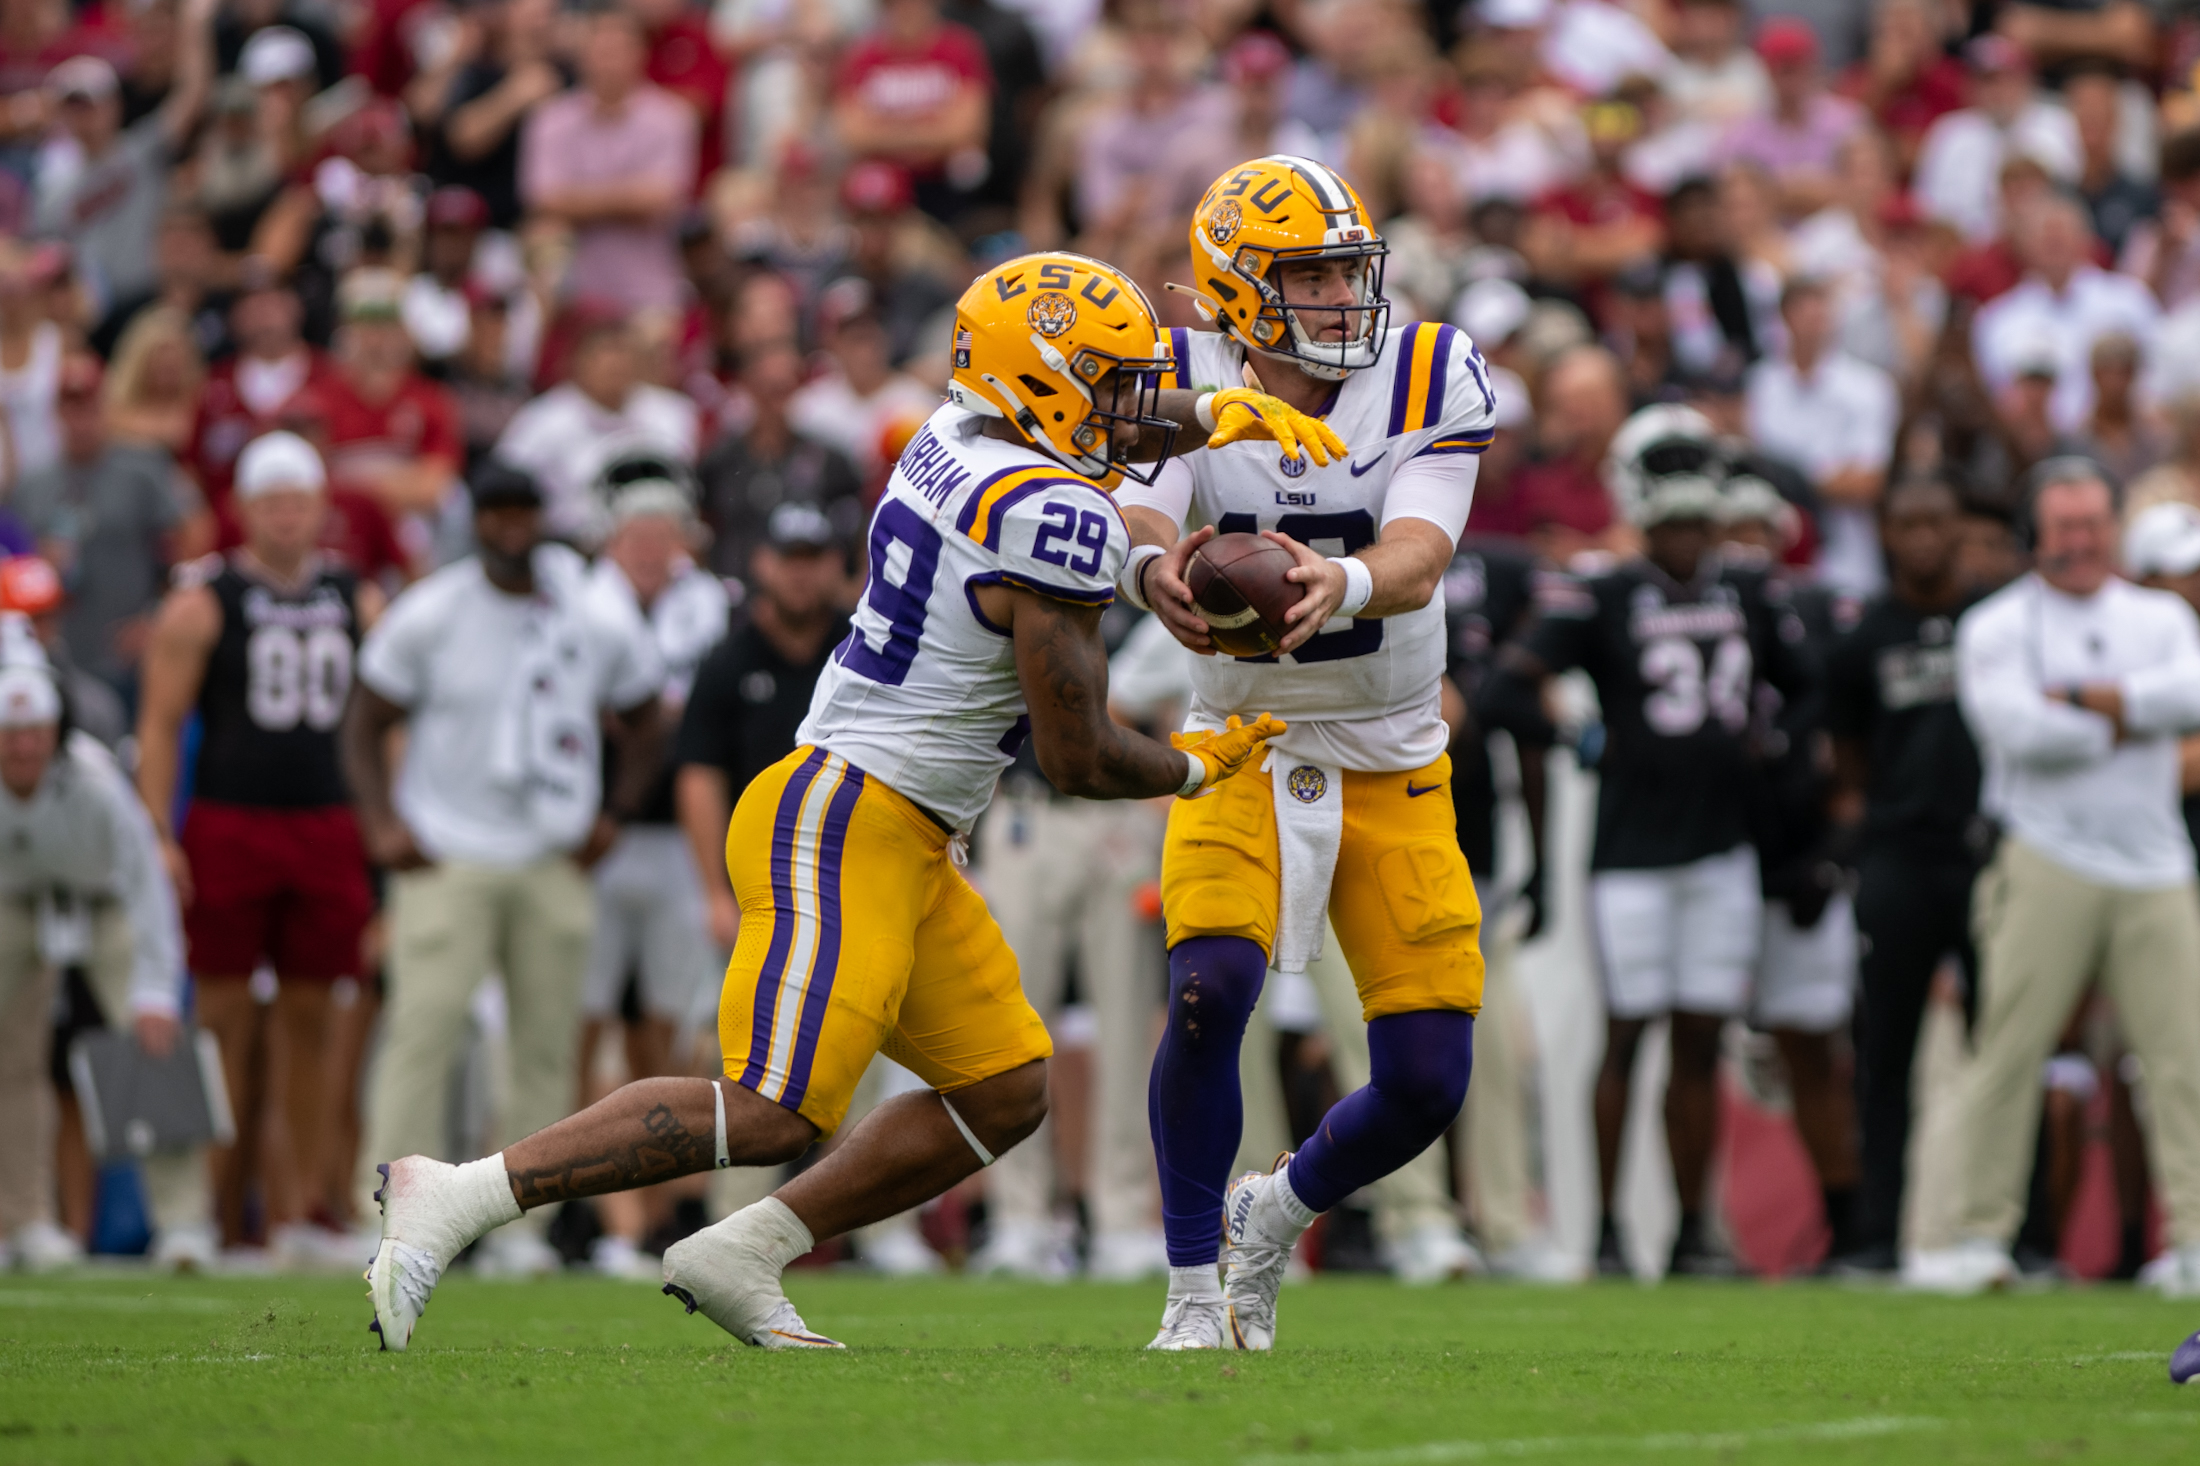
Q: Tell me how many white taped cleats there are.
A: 2